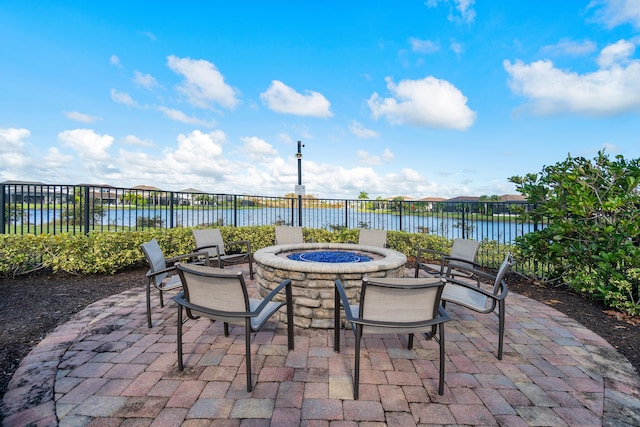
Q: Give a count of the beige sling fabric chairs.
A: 8